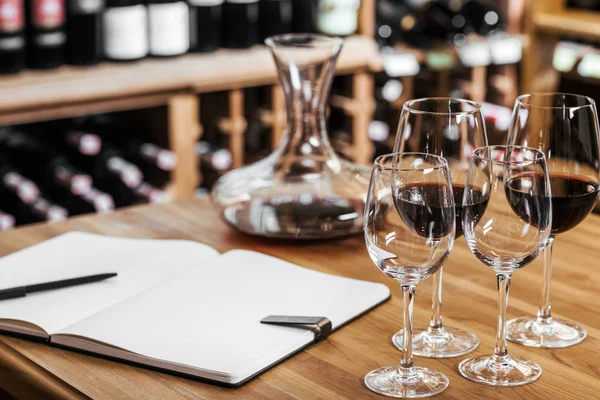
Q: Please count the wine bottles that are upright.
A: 10